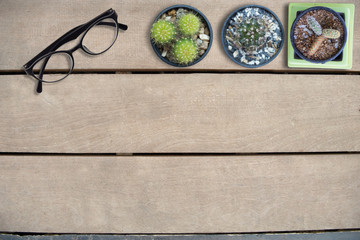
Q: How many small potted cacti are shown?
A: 3